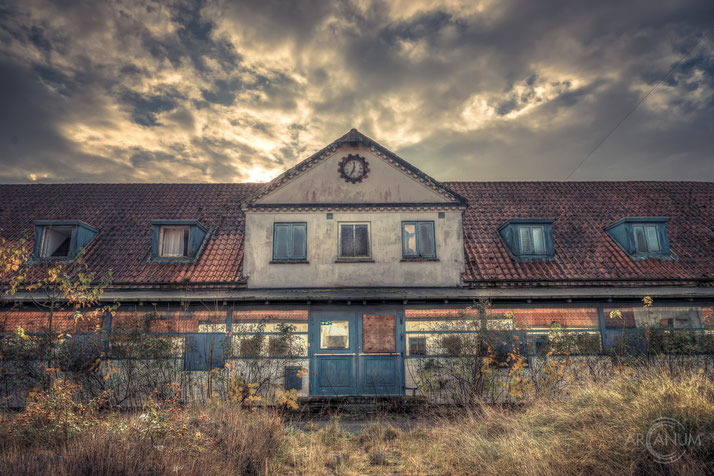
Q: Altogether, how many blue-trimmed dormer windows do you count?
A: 4